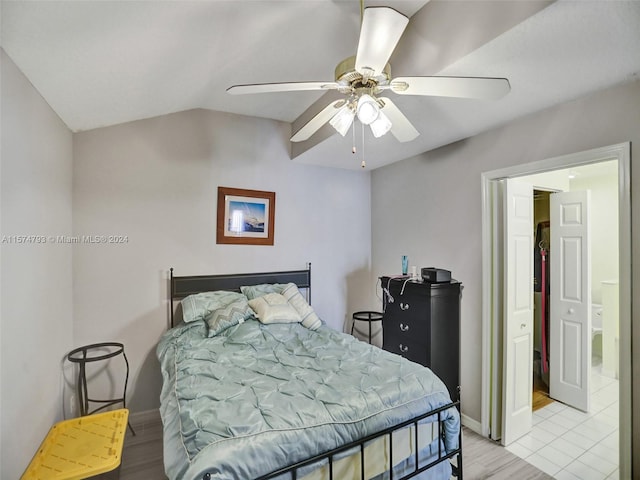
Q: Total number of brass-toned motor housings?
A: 1